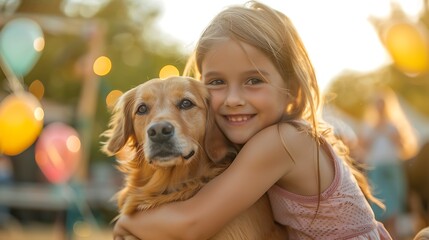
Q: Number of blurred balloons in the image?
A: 4